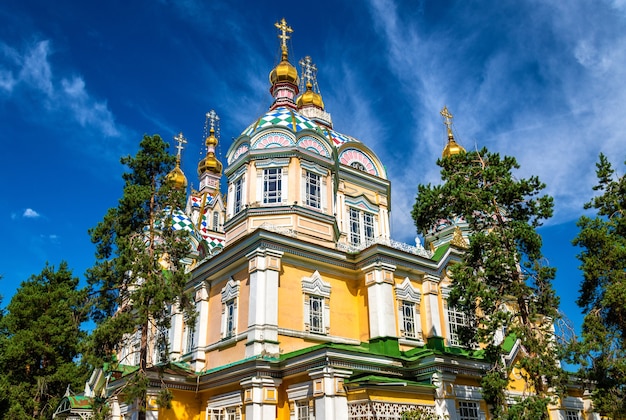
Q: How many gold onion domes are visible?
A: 5